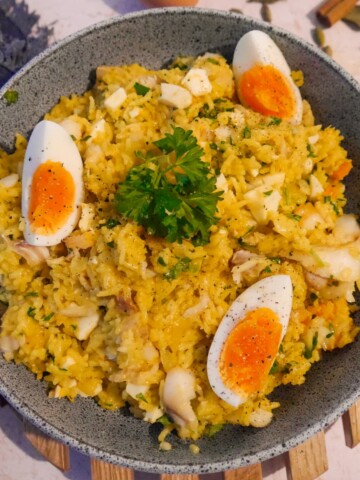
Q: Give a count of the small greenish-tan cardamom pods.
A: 4